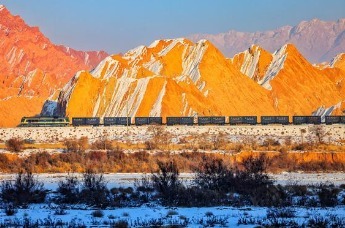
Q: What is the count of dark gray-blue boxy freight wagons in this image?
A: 9